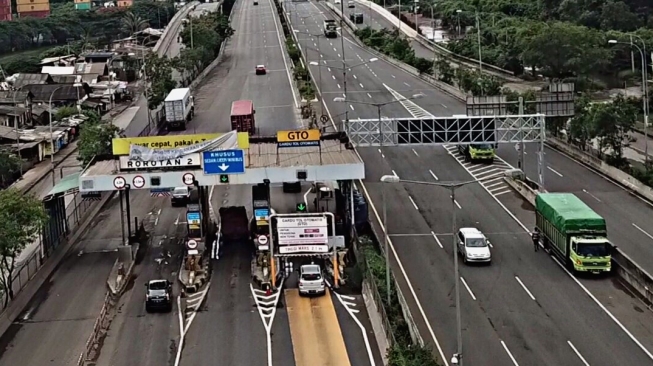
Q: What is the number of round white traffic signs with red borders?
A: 5